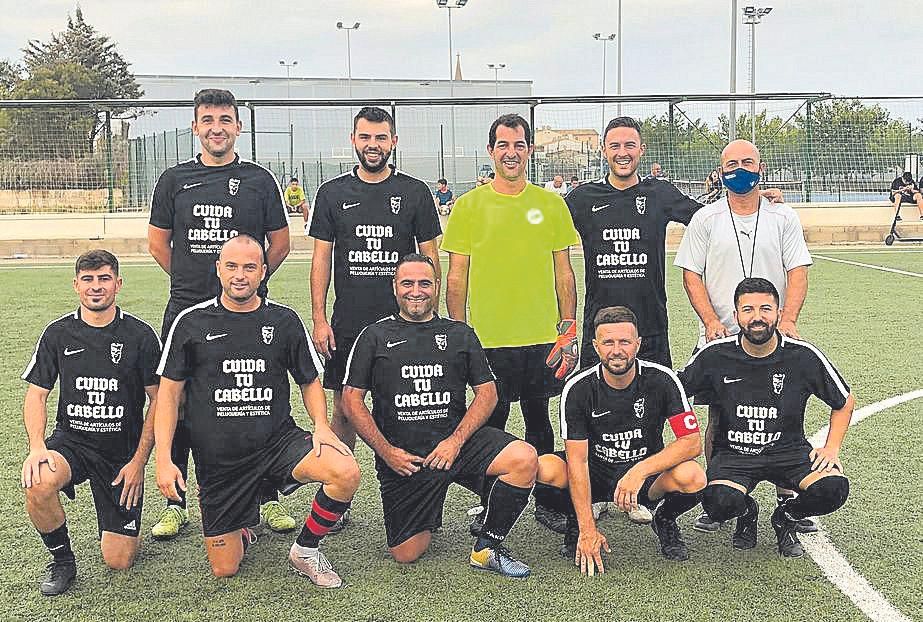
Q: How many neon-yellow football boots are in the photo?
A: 2